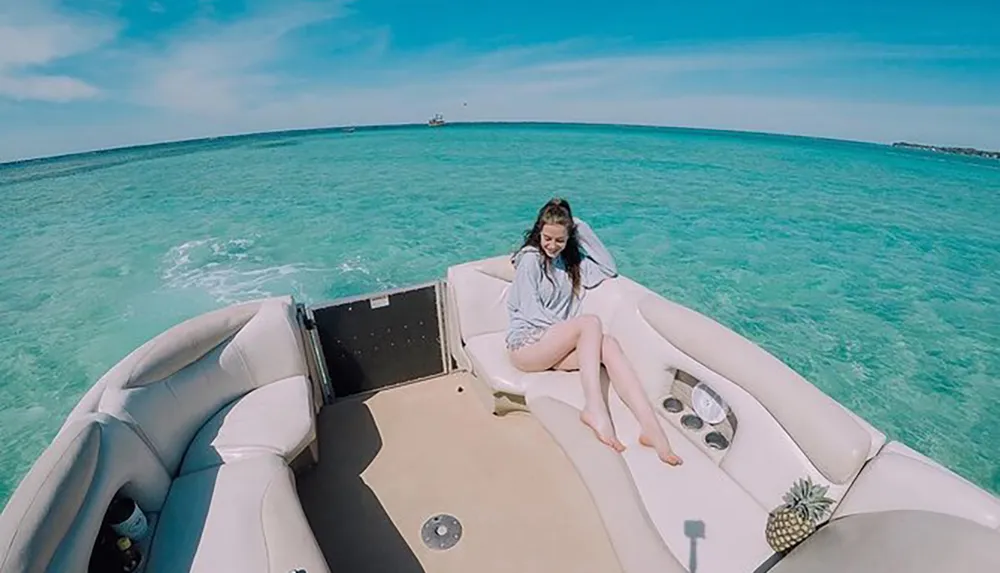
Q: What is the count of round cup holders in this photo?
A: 3